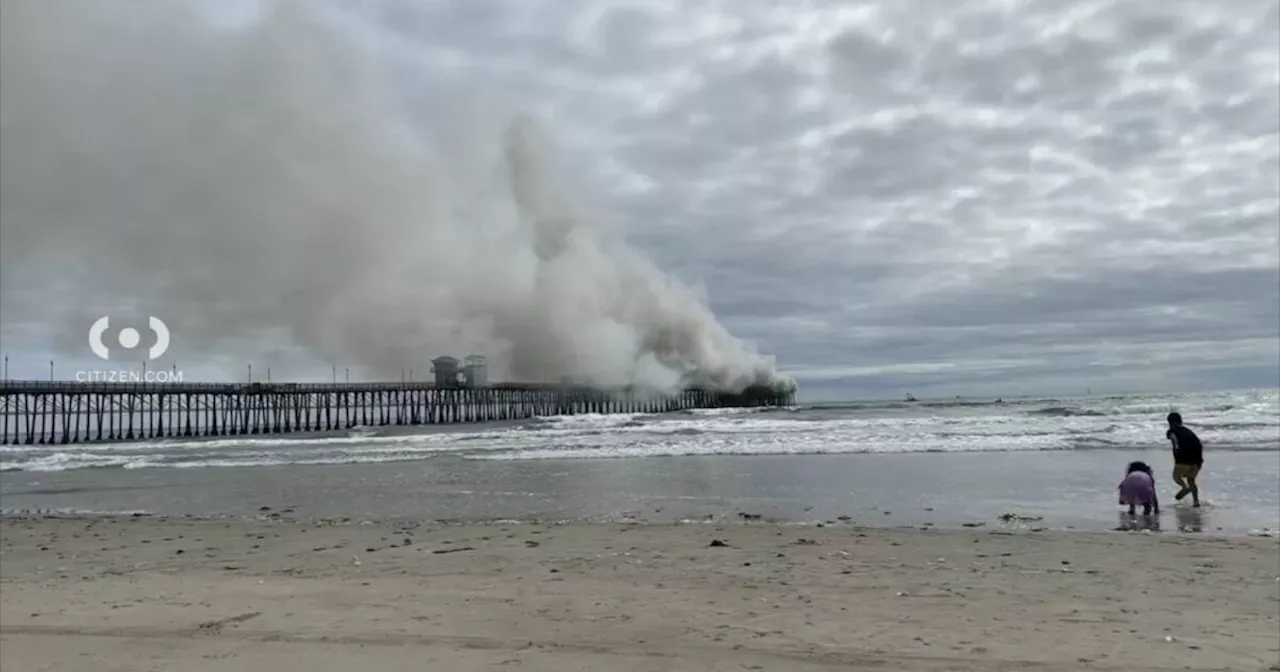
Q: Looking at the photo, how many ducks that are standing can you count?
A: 0